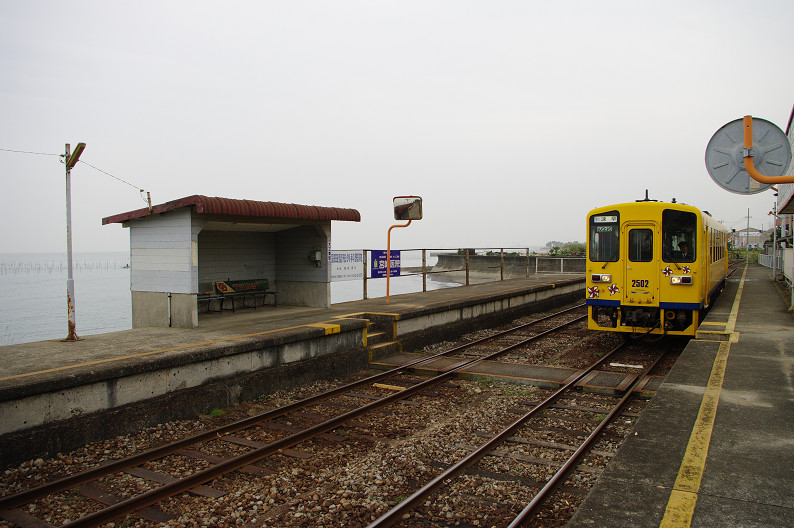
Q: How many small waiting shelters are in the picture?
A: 1